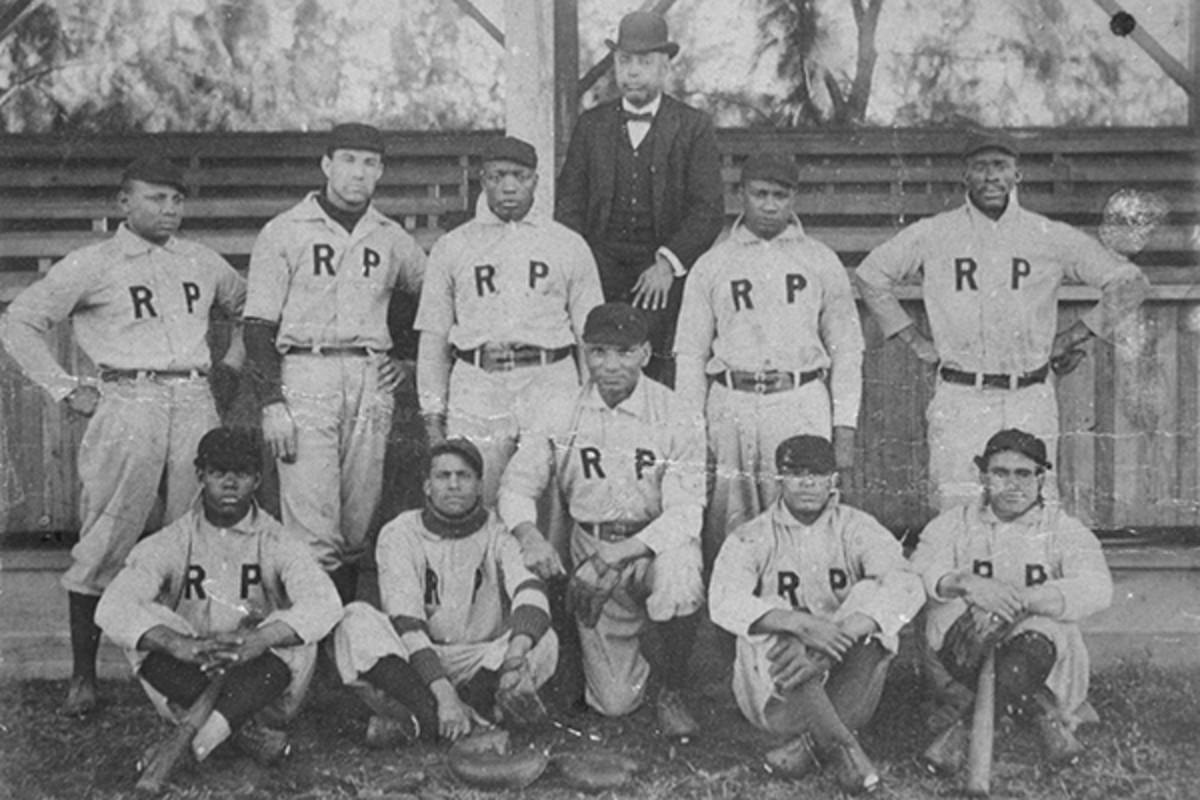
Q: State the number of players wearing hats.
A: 10